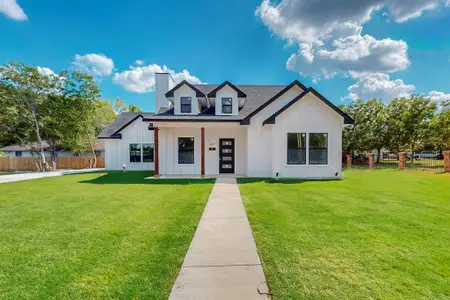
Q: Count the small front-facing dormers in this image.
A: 2